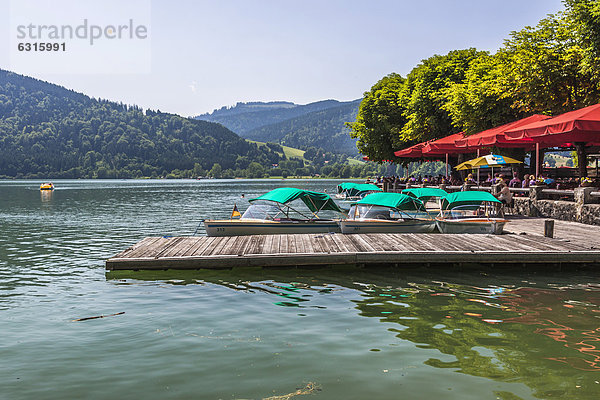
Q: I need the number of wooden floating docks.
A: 1